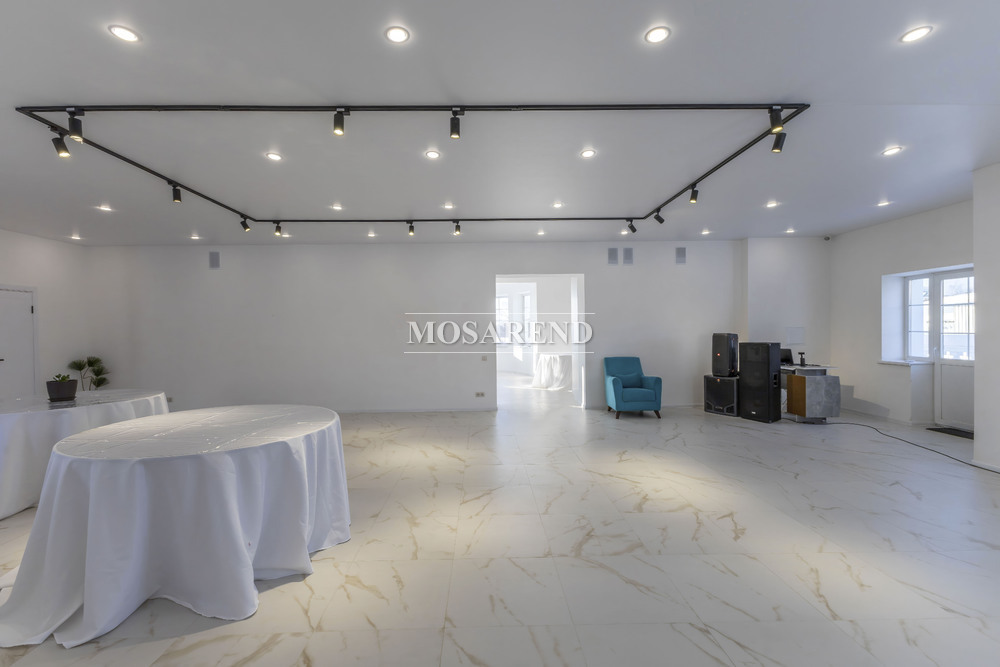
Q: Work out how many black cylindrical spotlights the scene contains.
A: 14